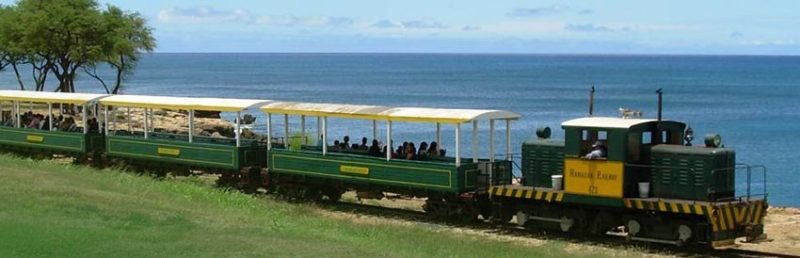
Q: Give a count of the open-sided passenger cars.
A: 3